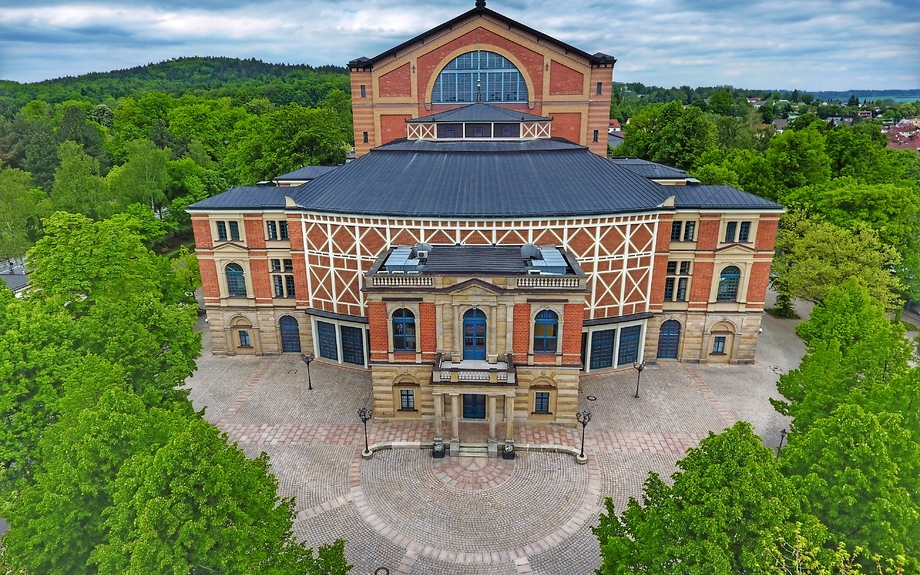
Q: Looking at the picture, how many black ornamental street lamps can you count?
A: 5